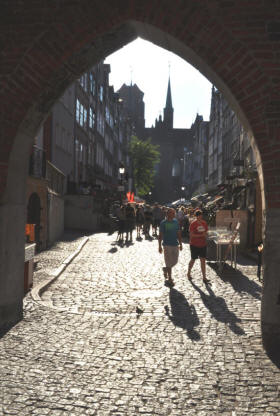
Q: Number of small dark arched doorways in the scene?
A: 1